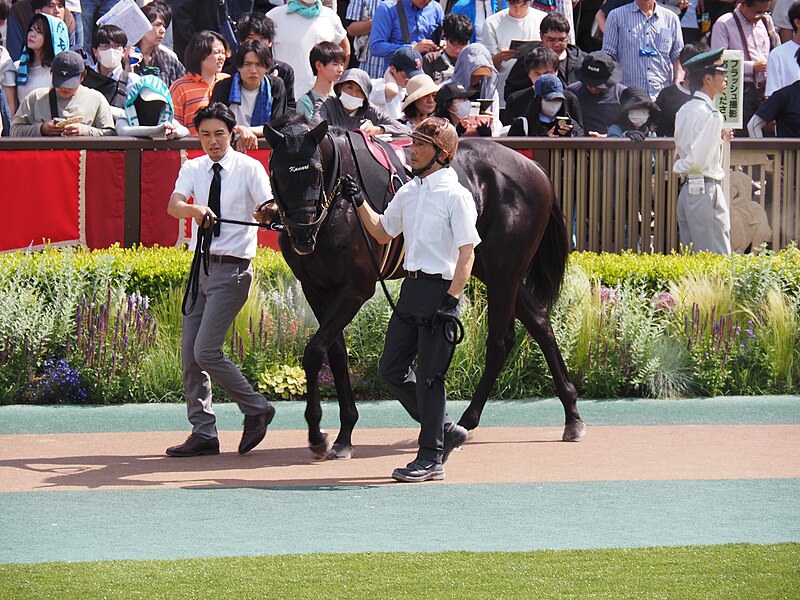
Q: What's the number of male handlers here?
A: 2